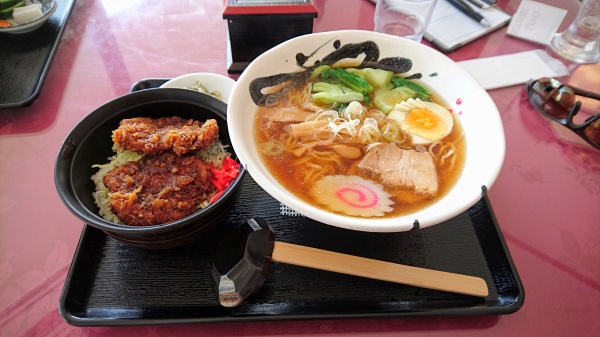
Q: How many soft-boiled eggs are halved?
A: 1